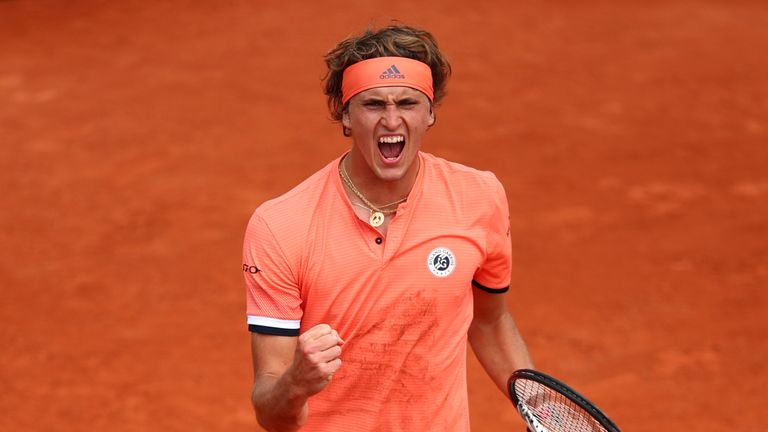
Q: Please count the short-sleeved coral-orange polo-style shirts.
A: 1